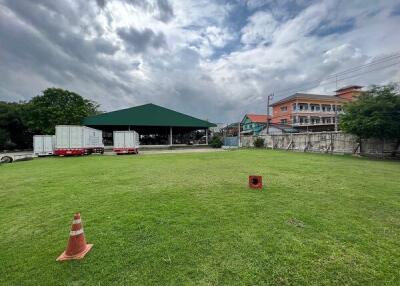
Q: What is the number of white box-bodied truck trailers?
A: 3